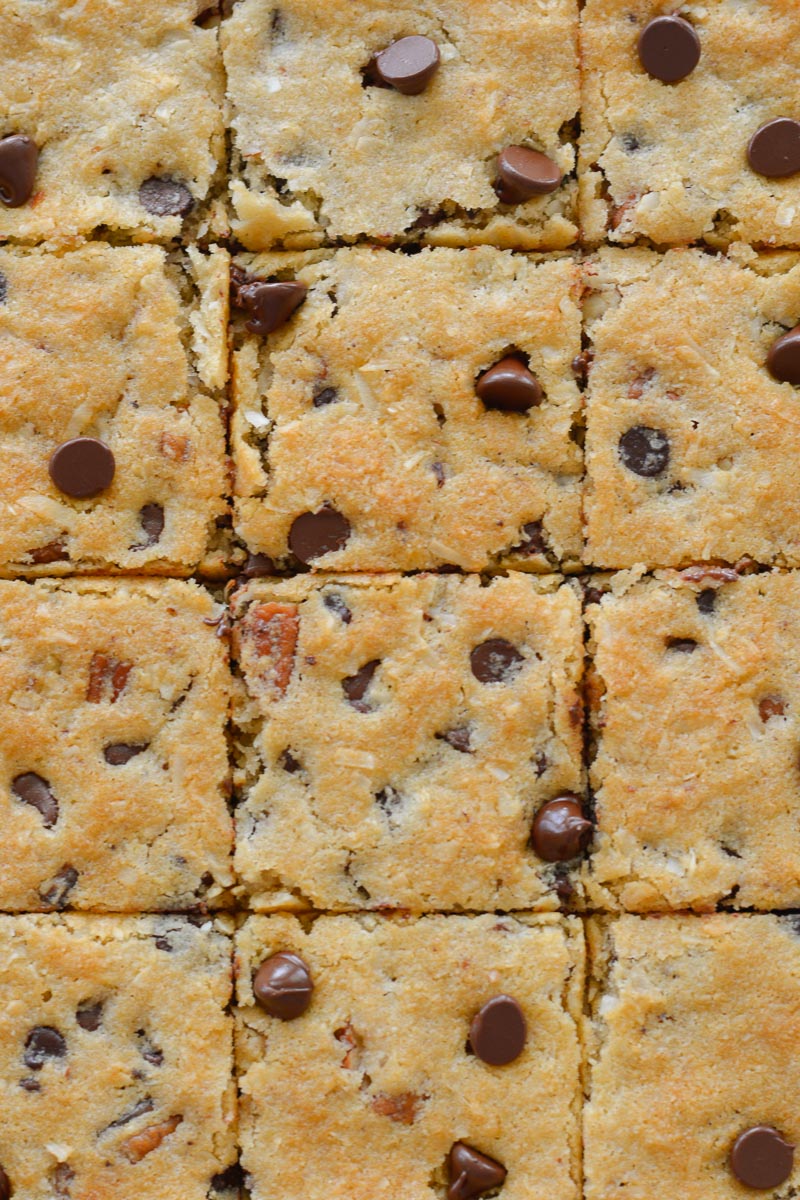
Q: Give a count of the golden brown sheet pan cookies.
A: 12